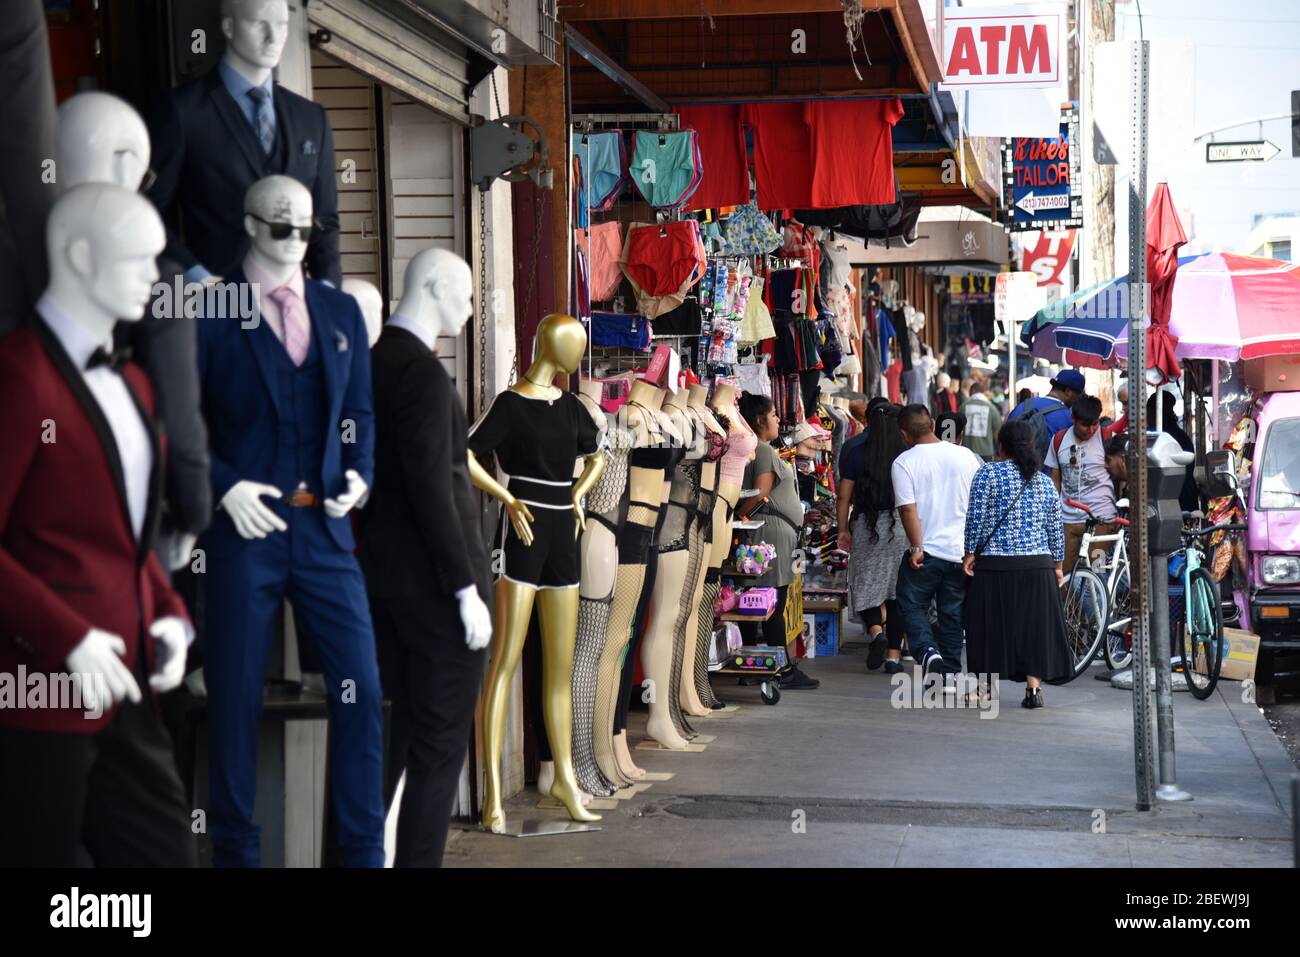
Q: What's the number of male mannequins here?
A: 6